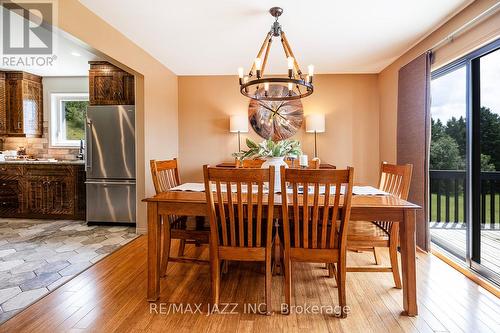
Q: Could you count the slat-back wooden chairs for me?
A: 6